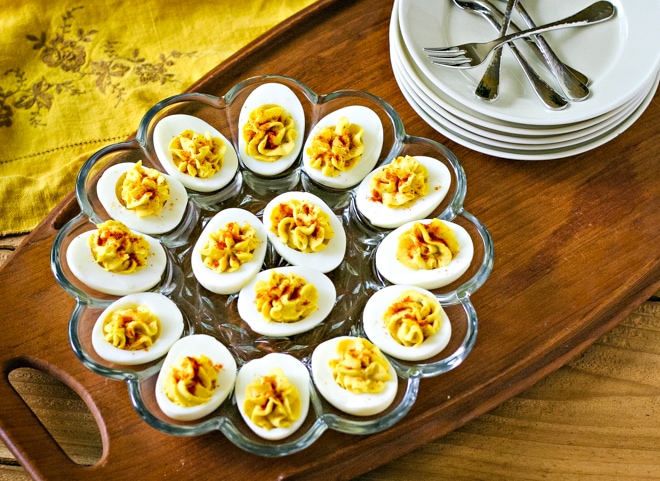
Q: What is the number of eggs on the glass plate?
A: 15